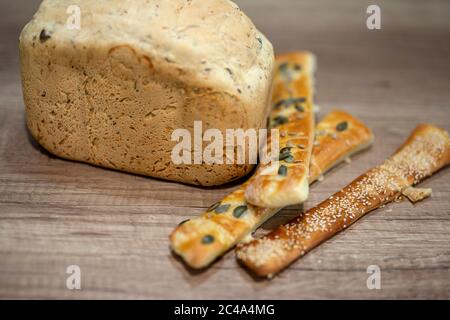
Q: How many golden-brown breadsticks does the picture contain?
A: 3